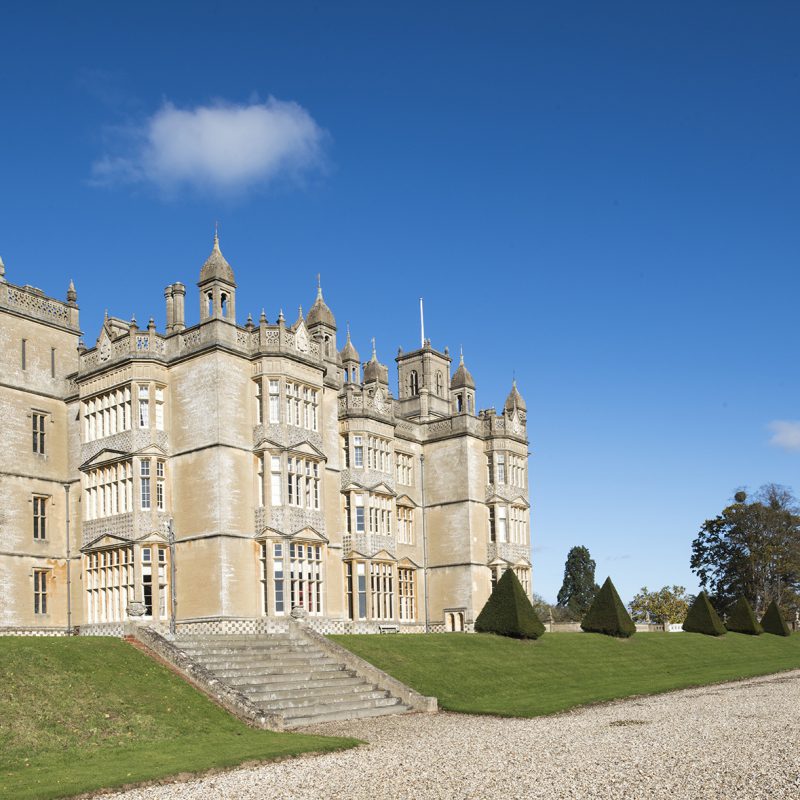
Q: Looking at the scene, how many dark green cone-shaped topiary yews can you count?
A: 5